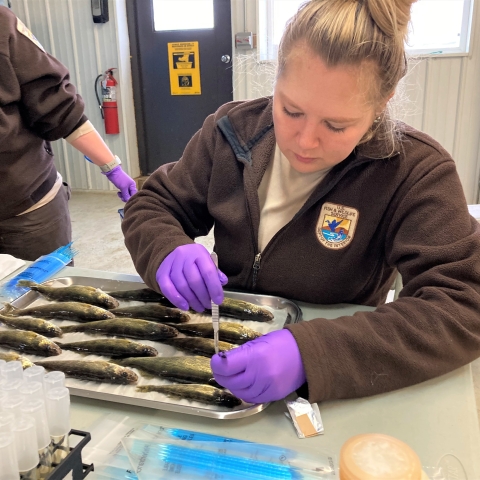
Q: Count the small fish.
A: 15